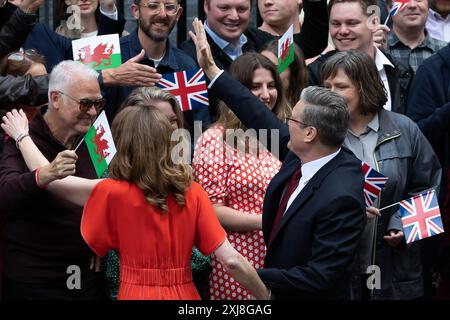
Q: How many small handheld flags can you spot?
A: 7